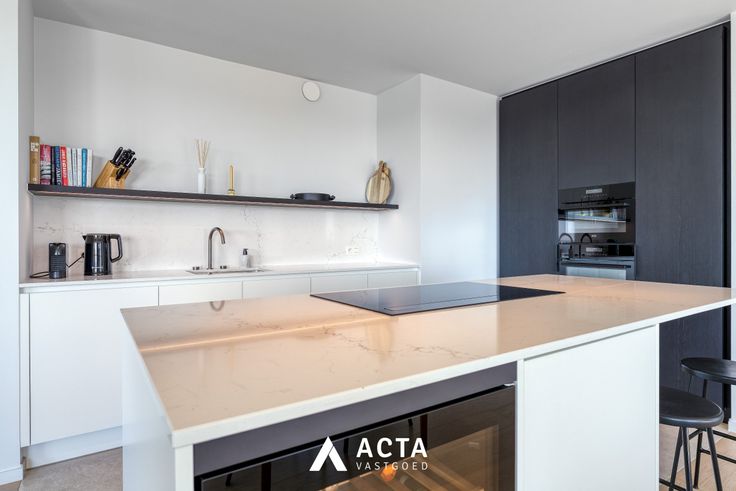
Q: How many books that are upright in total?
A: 10